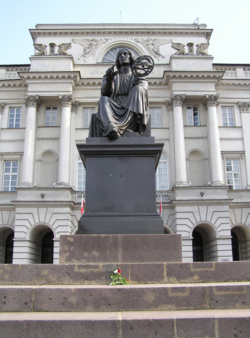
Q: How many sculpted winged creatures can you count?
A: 6